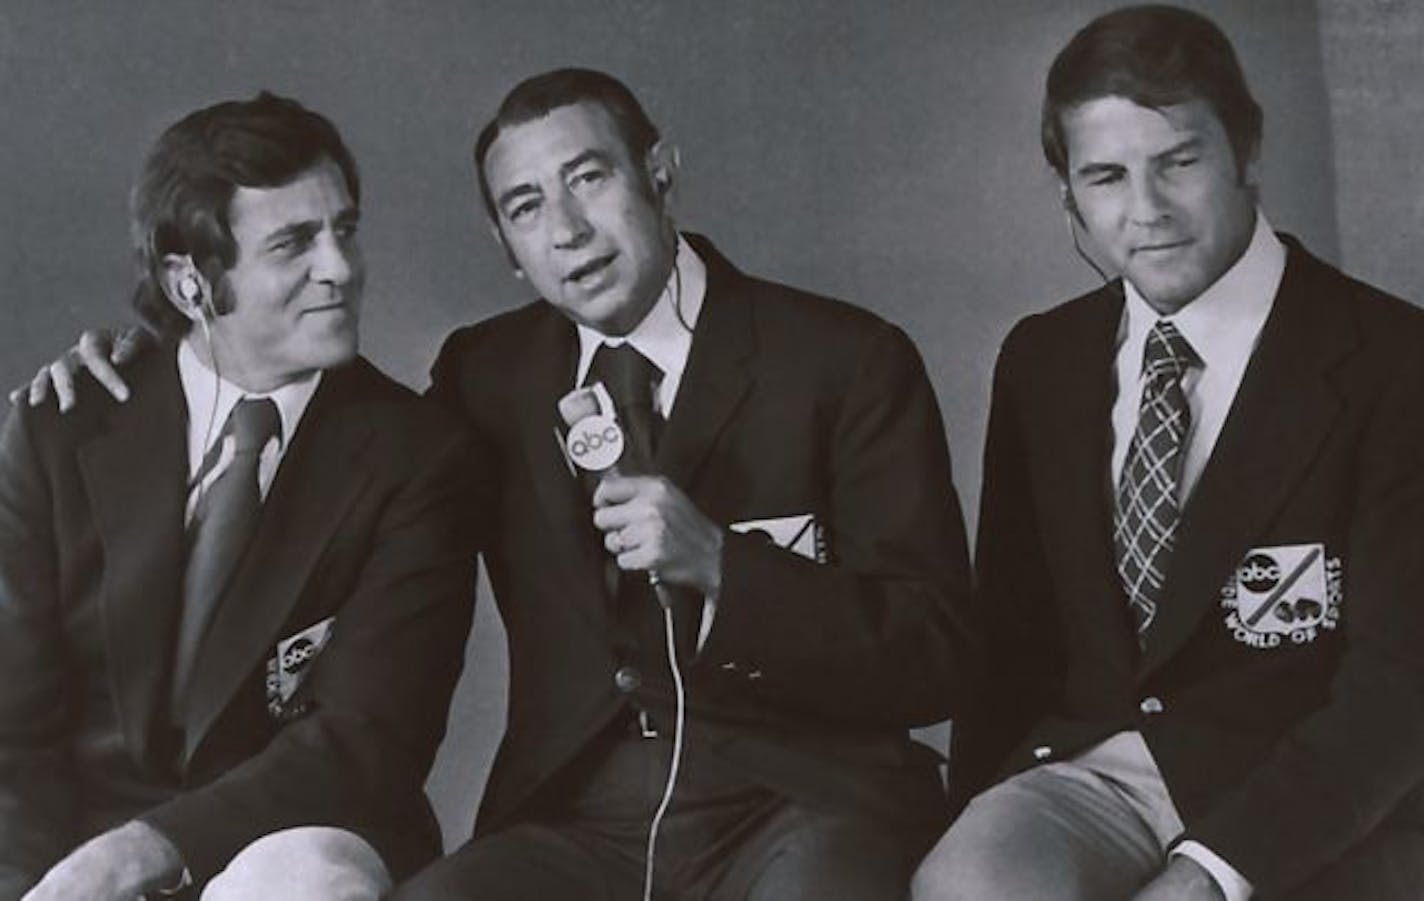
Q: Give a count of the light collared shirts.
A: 3